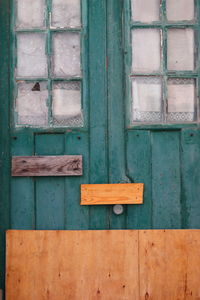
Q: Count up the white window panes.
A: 12